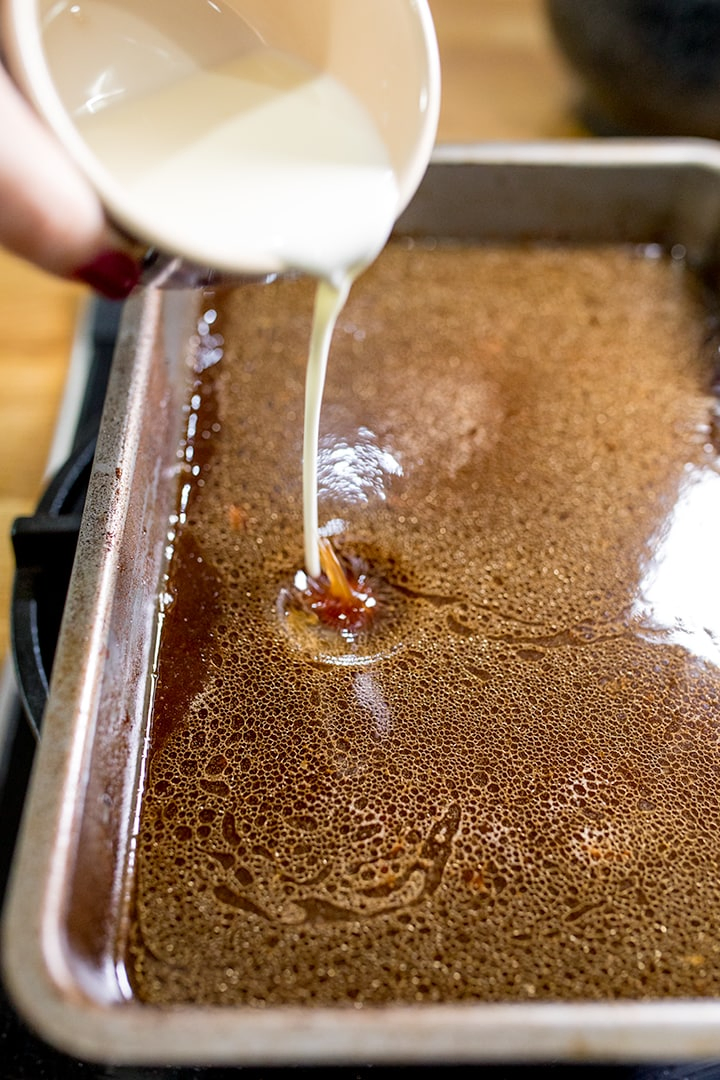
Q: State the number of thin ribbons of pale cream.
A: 1